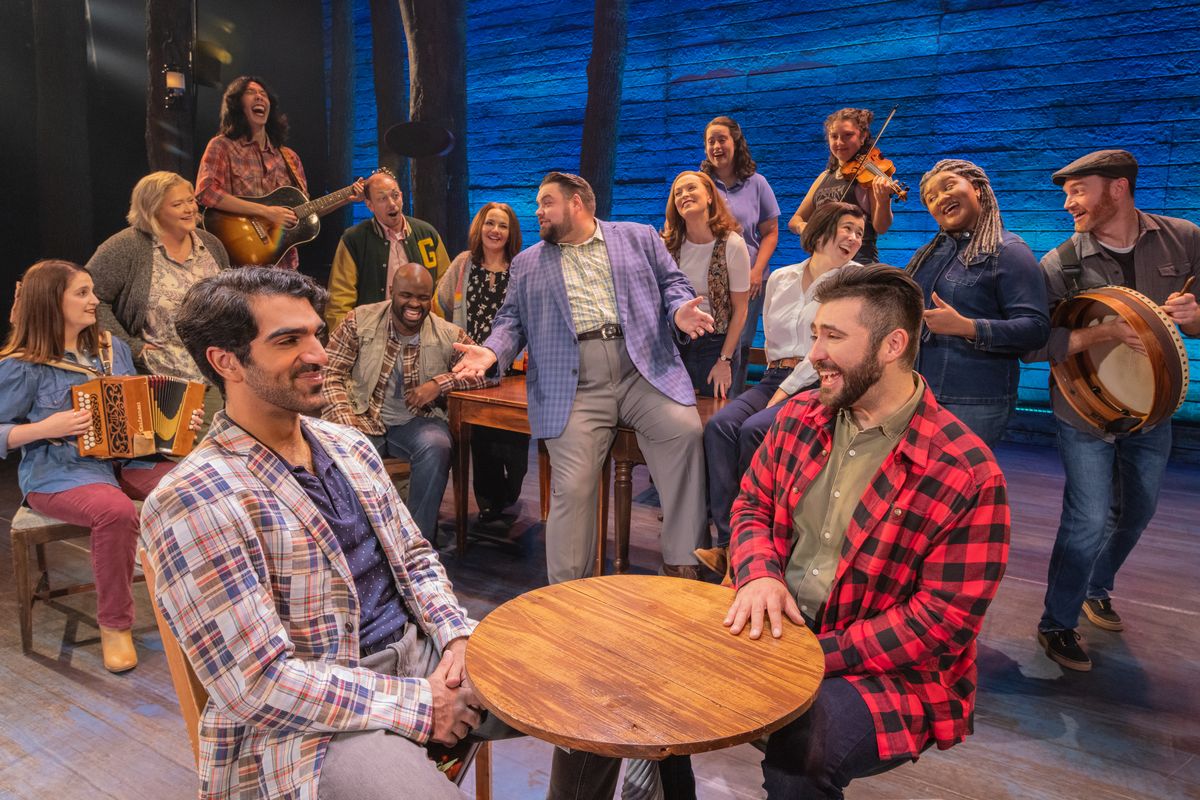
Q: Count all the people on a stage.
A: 15